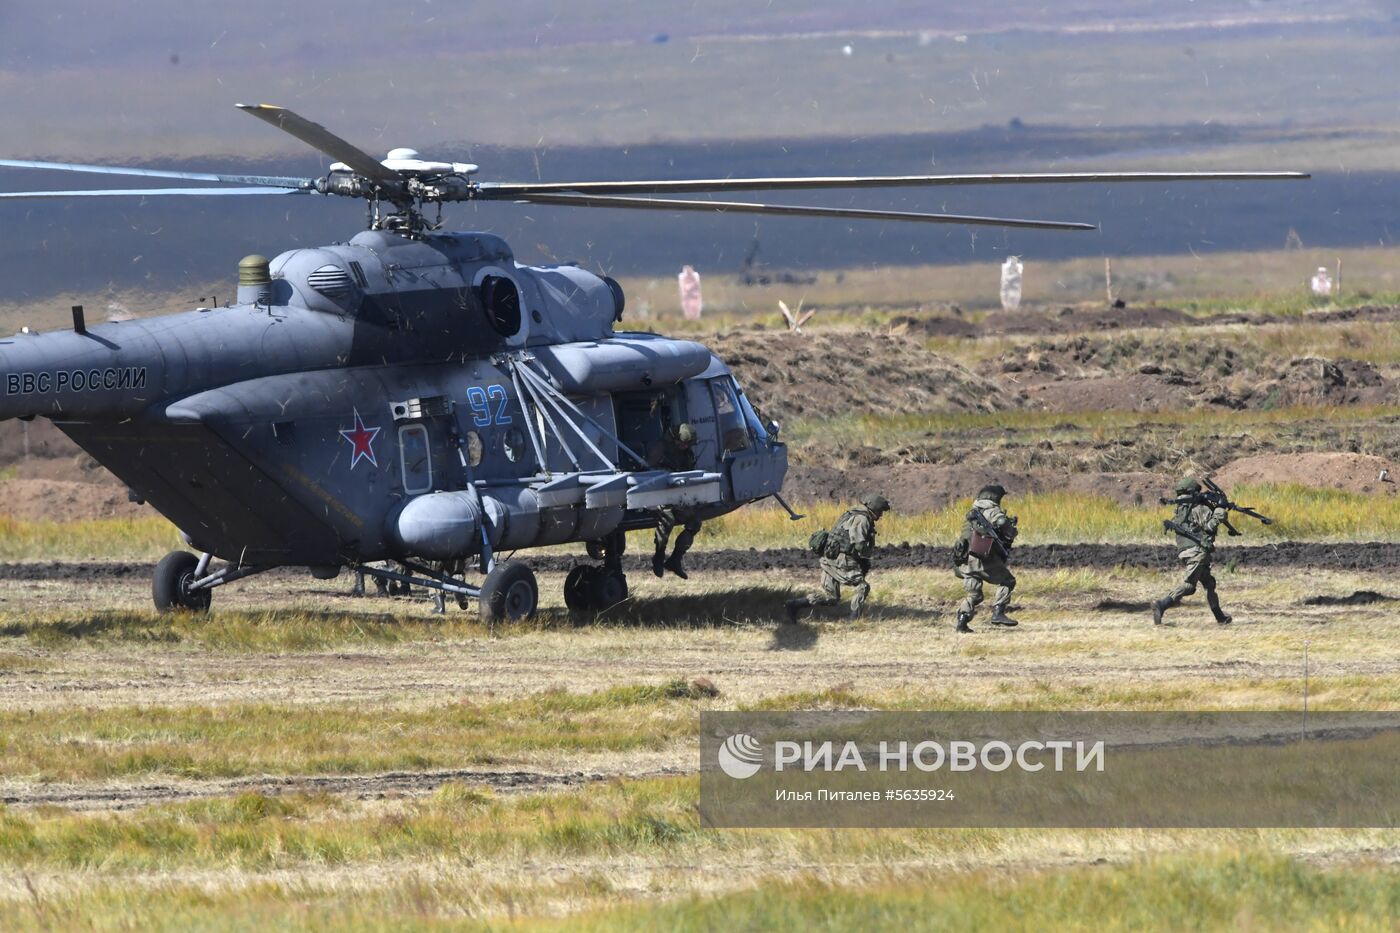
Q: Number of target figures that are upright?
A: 3